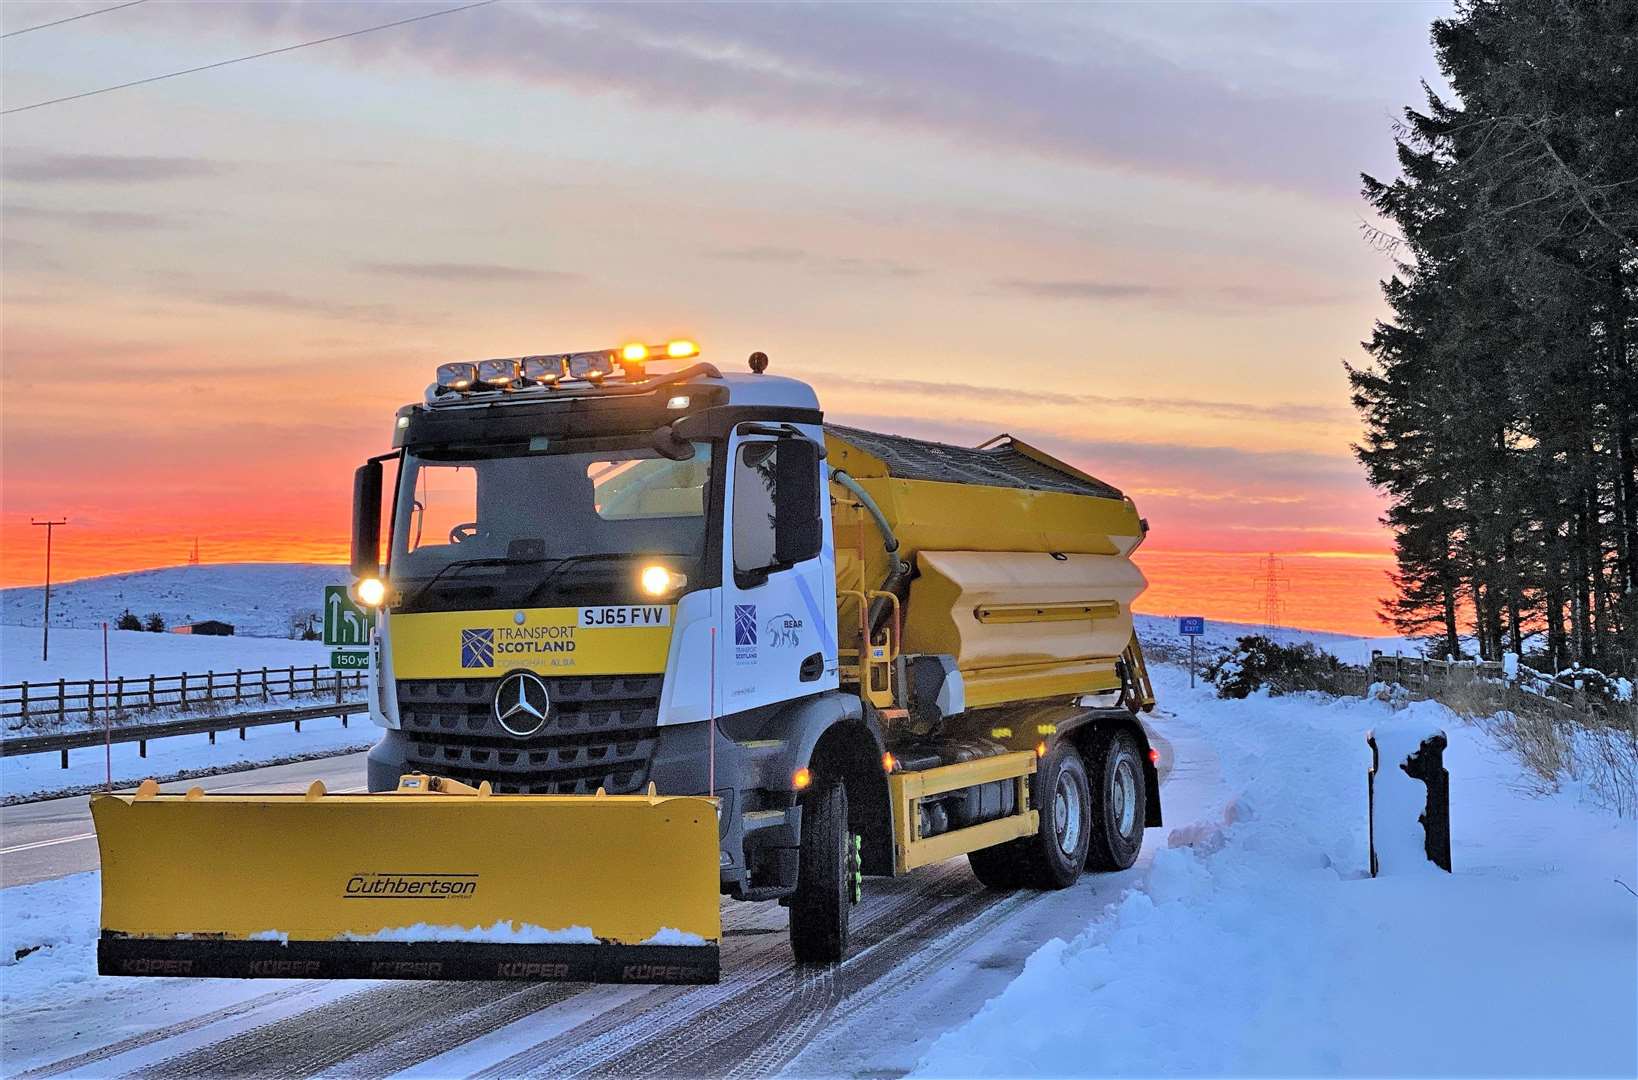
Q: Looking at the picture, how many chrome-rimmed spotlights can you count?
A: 4